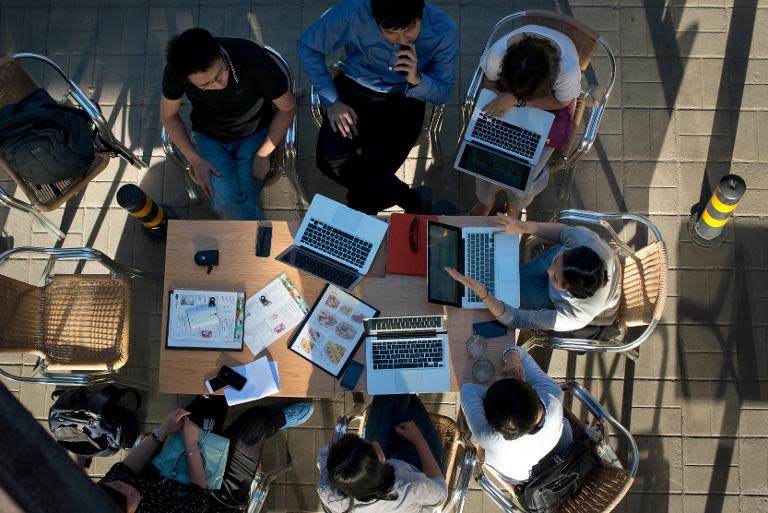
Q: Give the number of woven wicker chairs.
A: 9